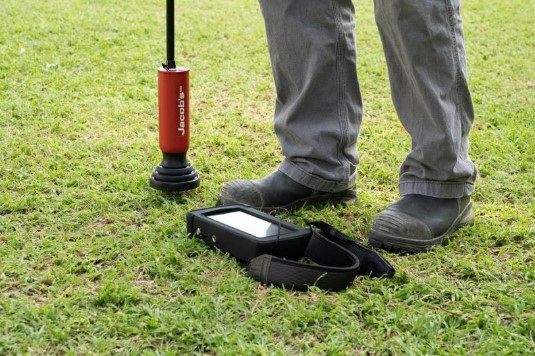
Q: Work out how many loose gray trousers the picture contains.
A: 1